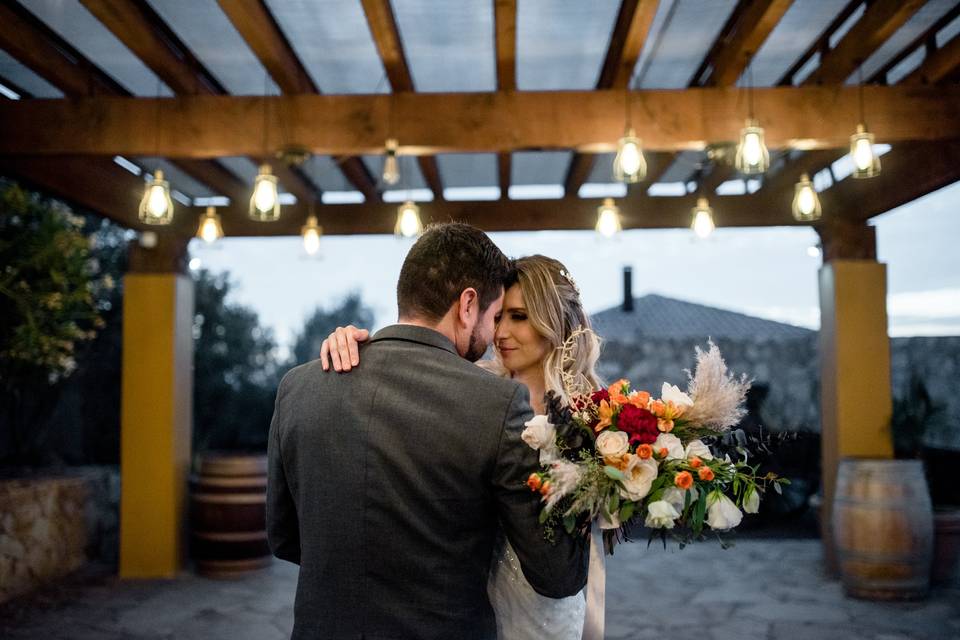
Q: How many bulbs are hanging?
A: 12